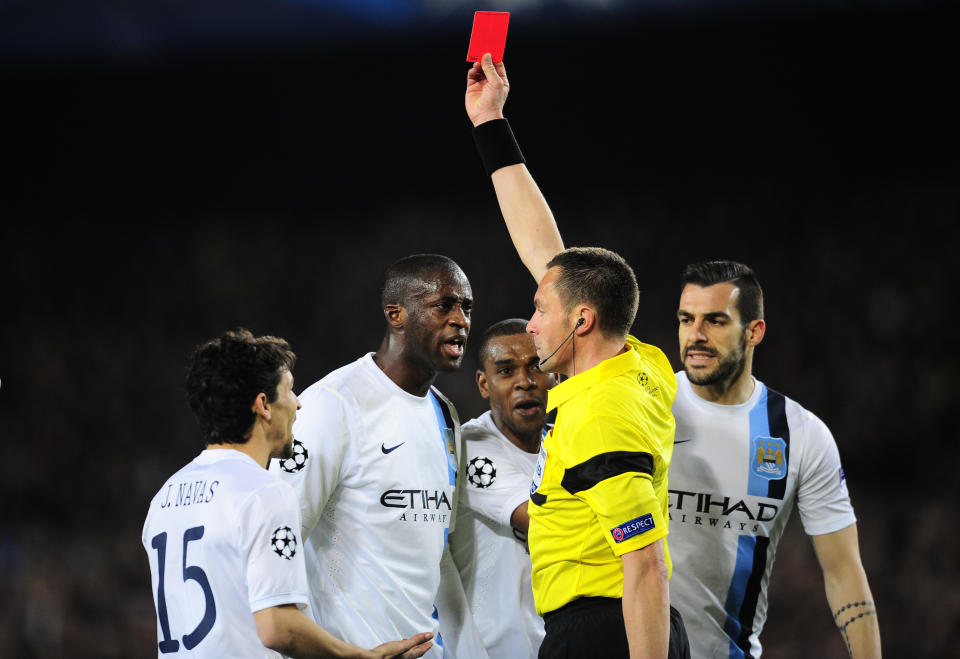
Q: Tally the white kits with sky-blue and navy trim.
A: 4